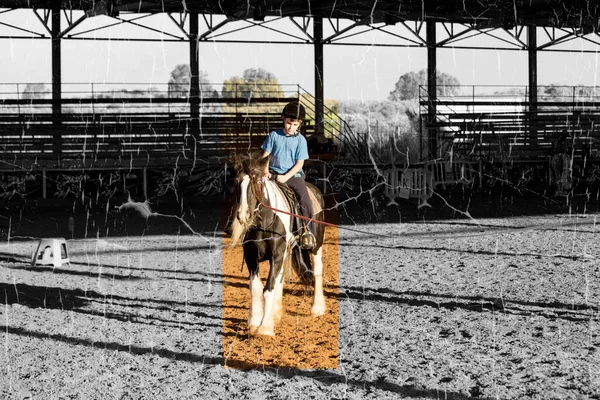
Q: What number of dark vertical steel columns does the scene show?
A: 5